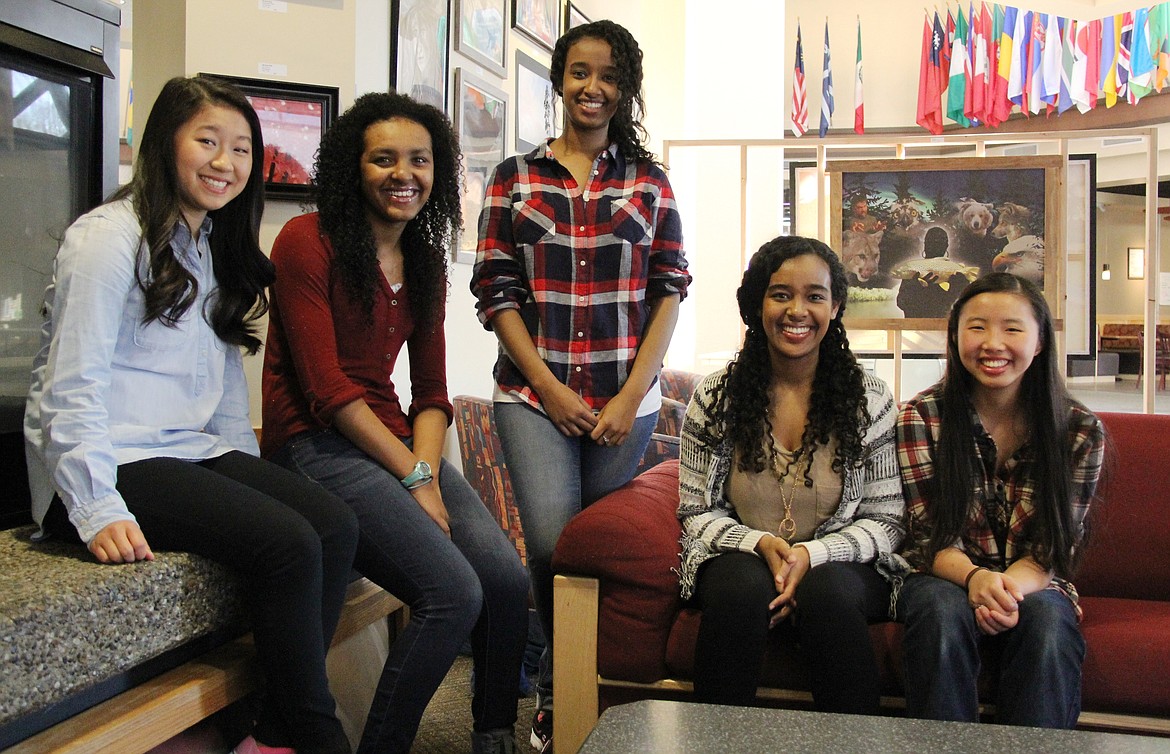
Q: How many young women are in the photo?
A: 5